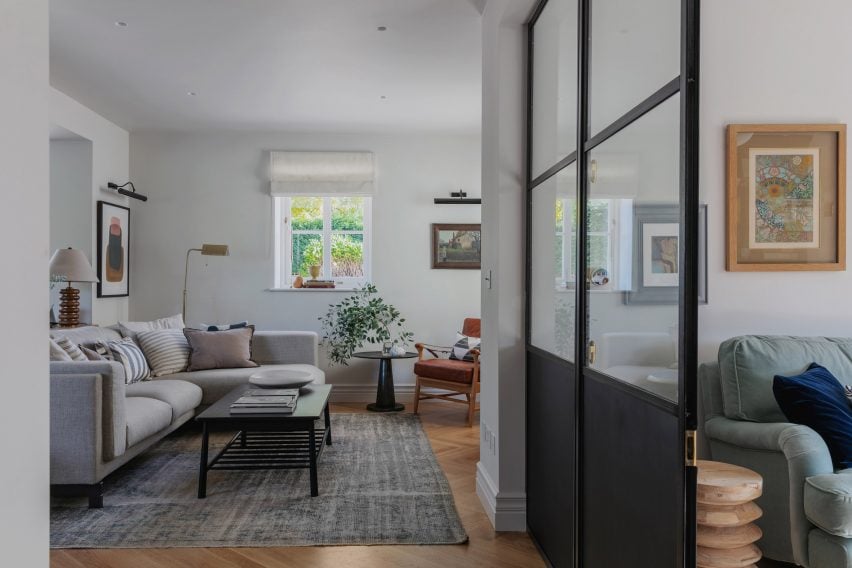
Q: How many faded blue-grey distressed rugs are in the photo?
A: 1